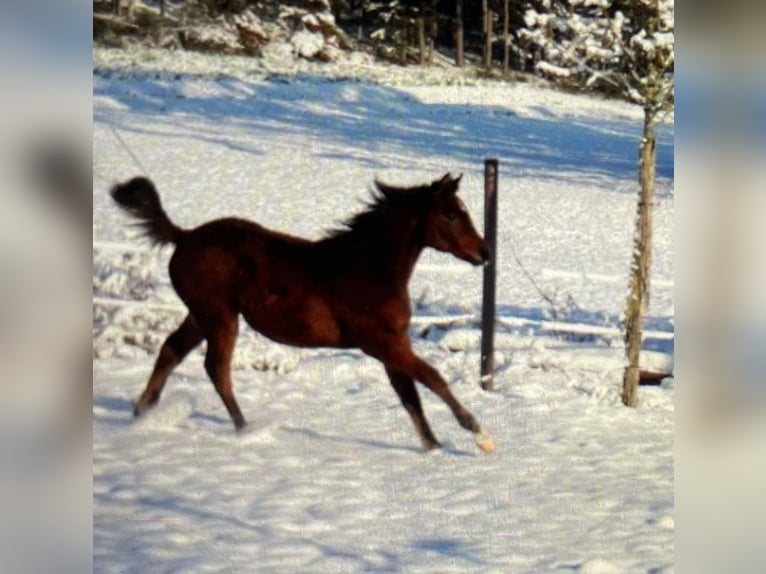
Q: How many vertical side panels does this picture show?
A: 2